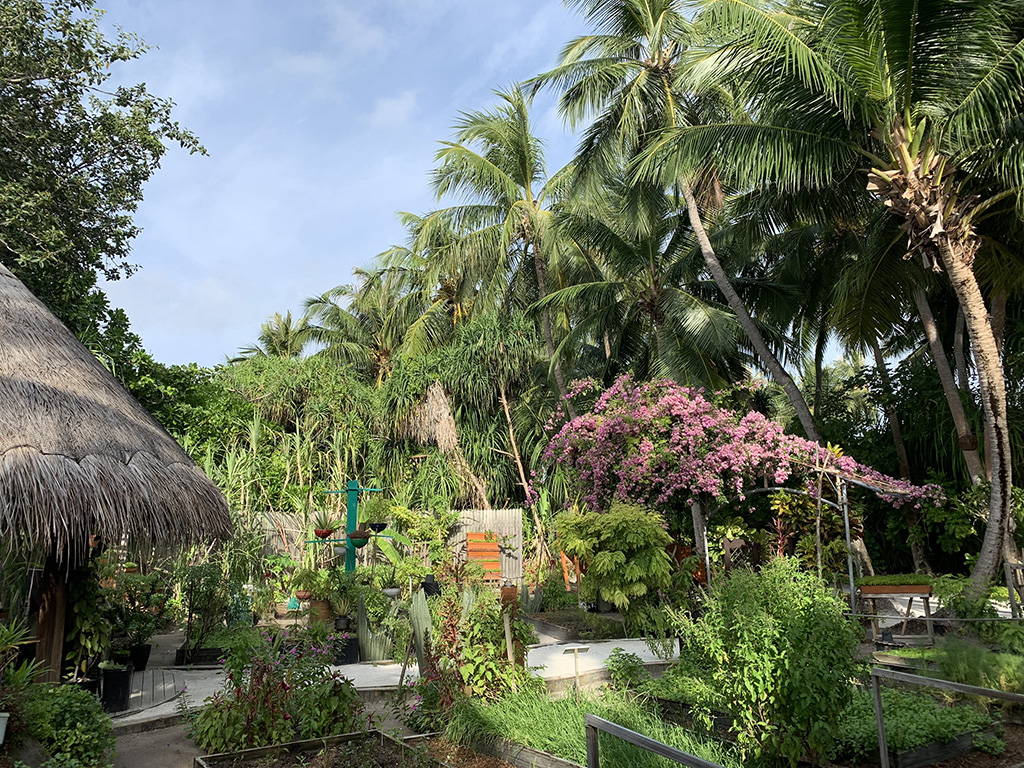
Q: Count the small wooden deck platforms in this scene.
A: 1